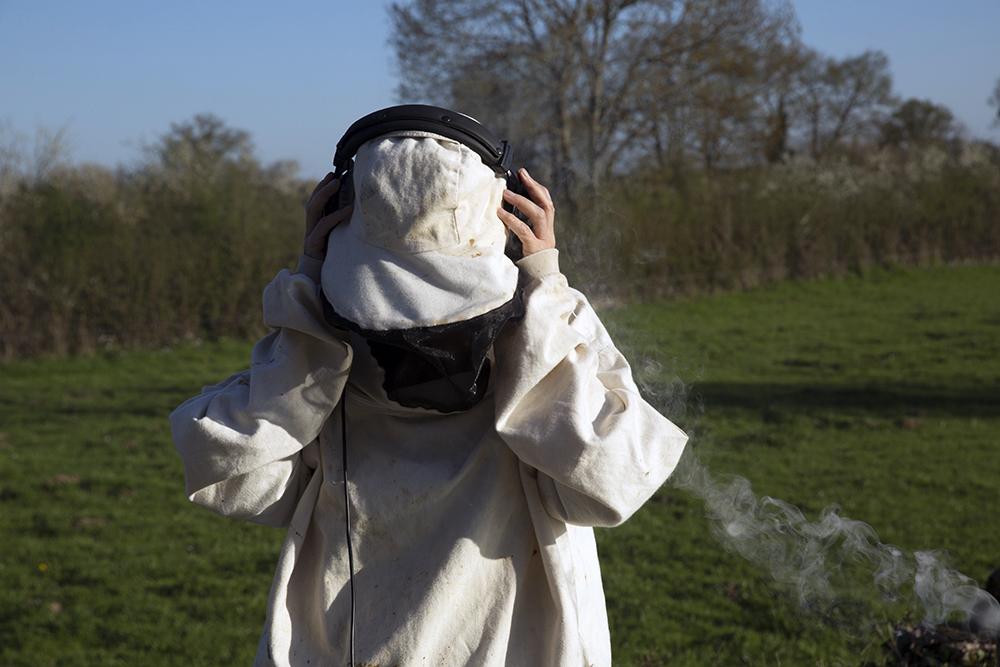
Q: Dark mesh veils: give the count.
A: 1